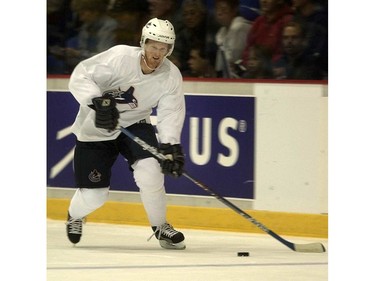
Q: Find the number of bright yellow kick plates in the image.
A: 1